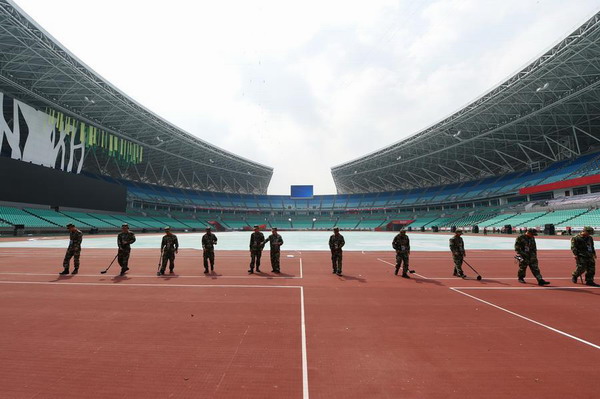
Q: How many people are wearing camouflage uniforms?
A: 11